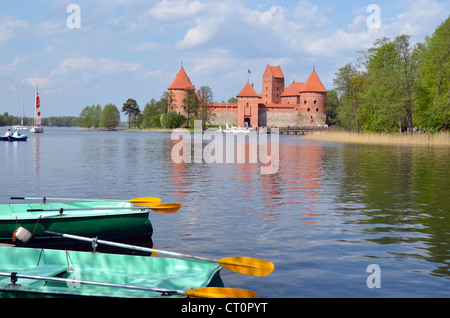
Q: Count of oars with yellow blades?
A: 4